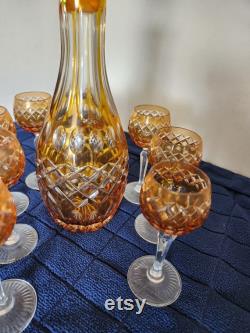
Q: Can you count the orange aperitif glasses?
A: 7